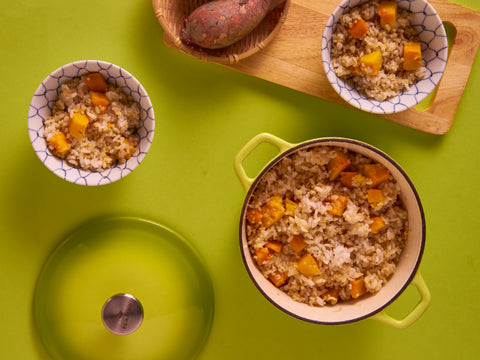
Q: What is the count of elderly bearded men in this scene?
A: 0